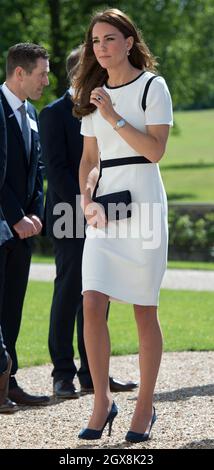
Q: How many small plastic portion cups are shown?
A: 0